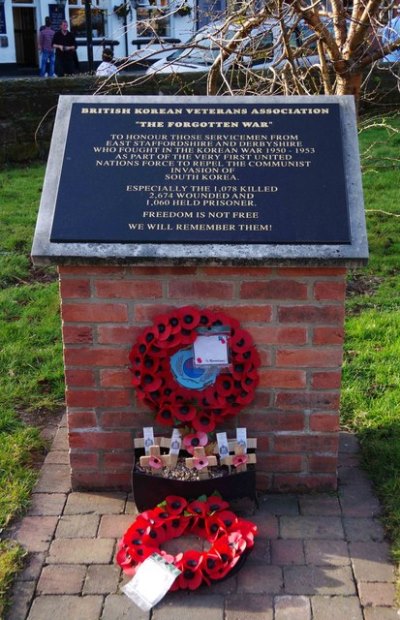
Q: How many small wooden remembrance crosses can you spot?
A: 7